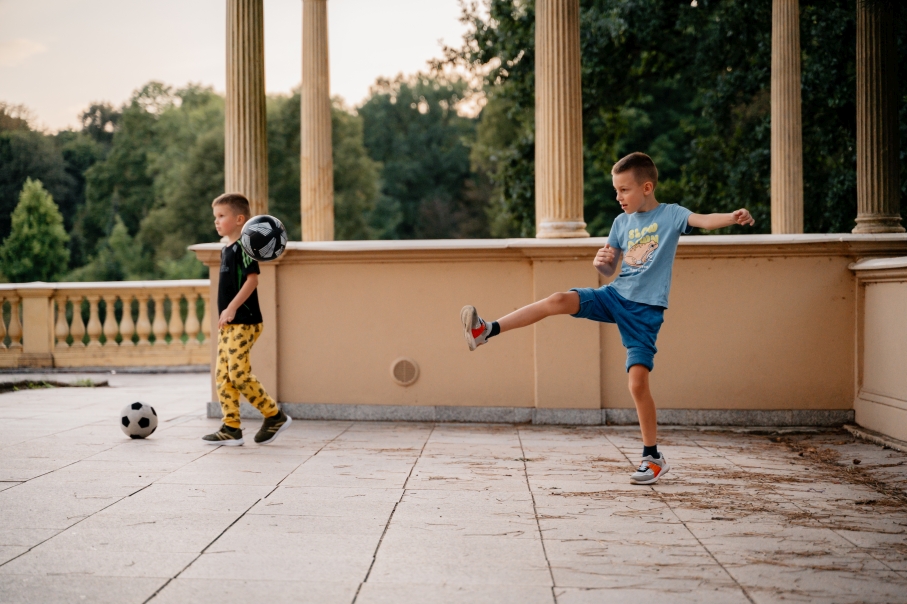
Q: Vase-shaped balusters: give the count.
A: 12